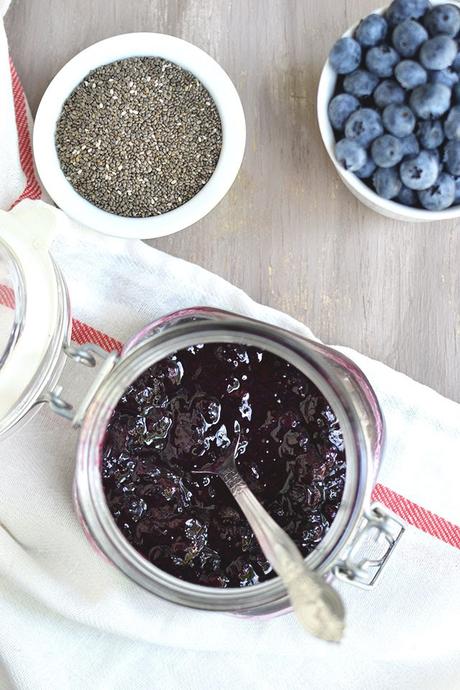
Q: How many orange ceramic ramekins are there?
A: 0